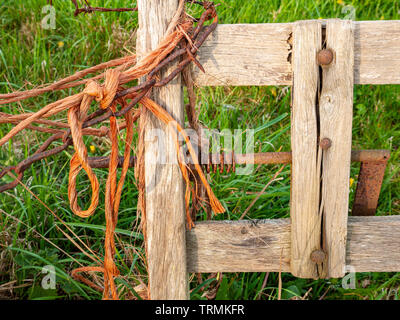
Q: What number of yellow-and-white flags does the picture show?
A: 0